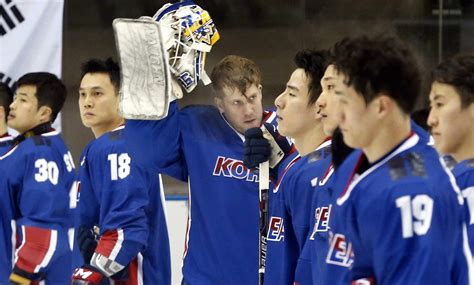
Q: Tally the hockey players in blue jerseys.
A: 8